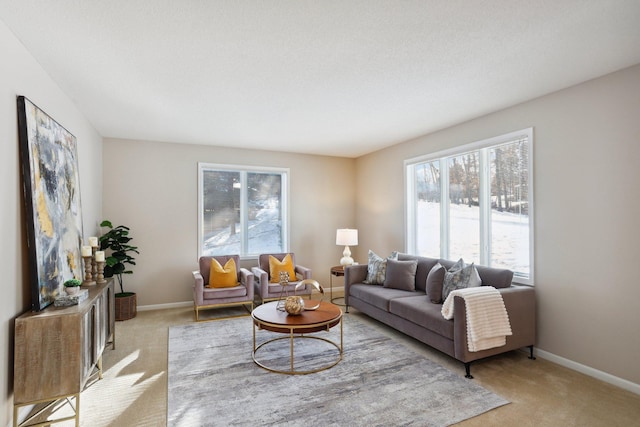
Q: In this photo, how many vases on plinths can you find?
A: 0